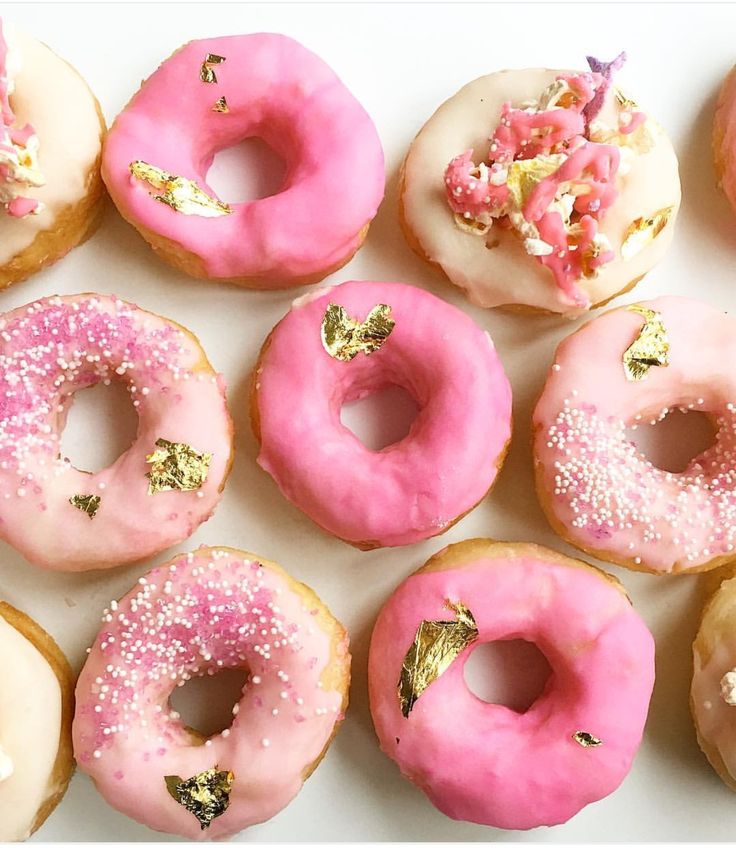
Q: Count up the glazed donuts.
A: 11